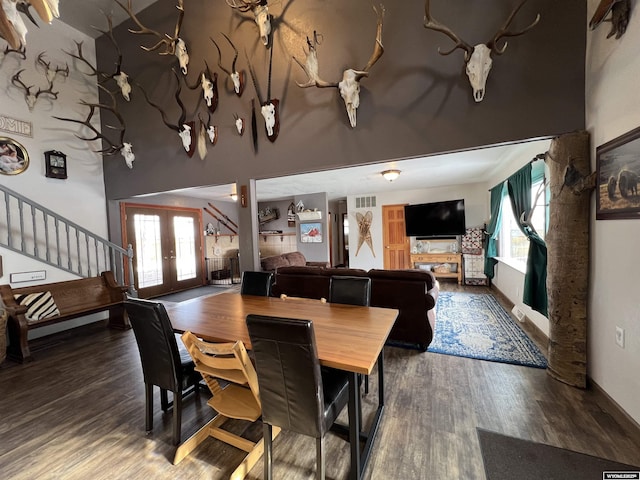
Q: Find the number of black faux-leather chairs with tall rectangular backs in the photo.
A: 4